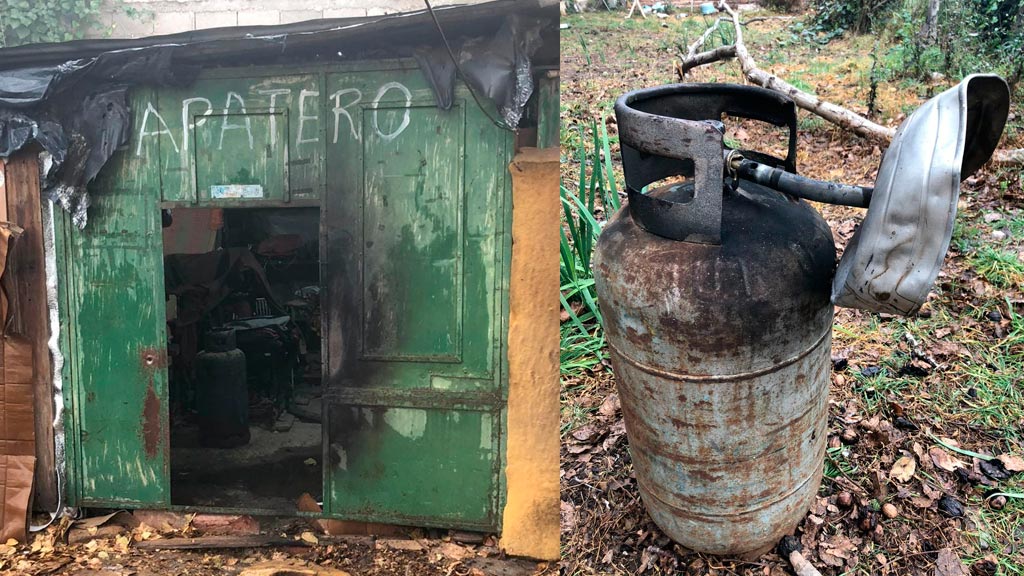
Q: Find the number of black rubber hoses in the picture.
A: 1